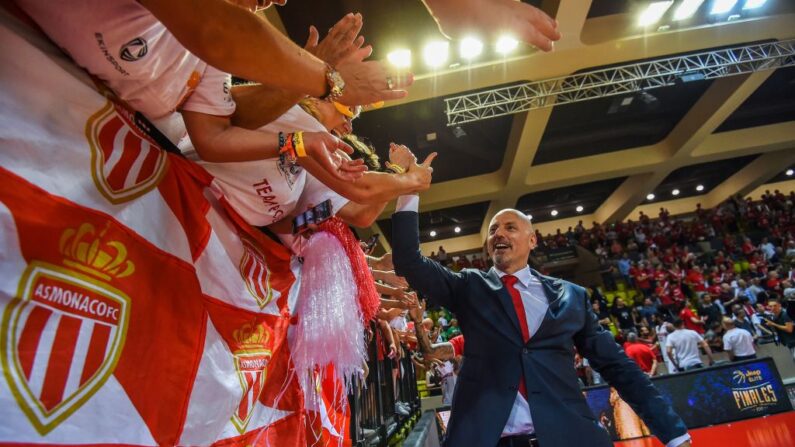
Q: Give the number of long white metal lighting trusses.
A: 1